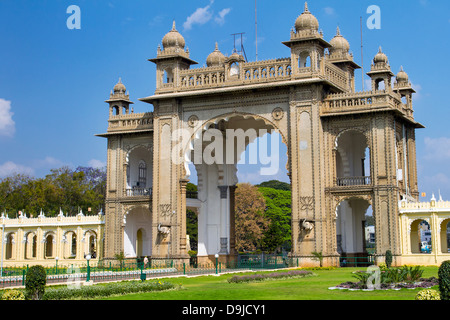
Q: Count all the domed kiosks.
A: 7